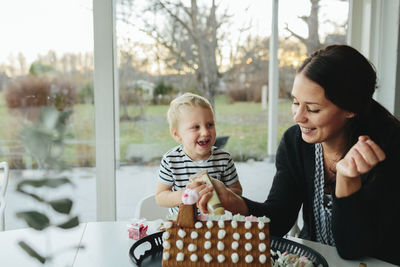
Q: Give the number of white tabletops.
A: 1